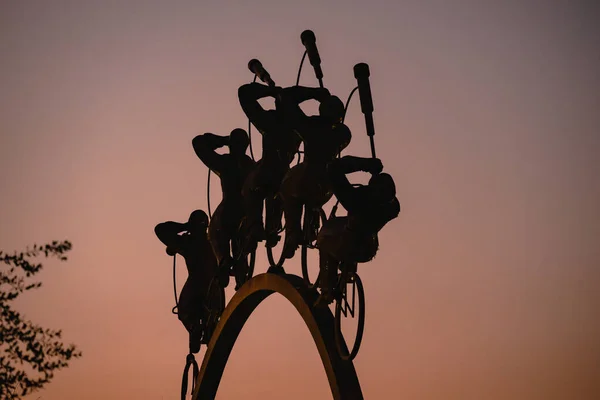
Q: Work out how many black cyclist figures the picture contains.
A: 5